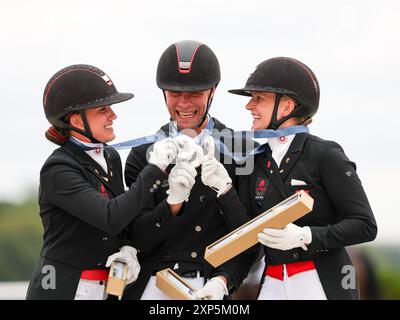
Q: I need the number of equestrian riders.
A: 3